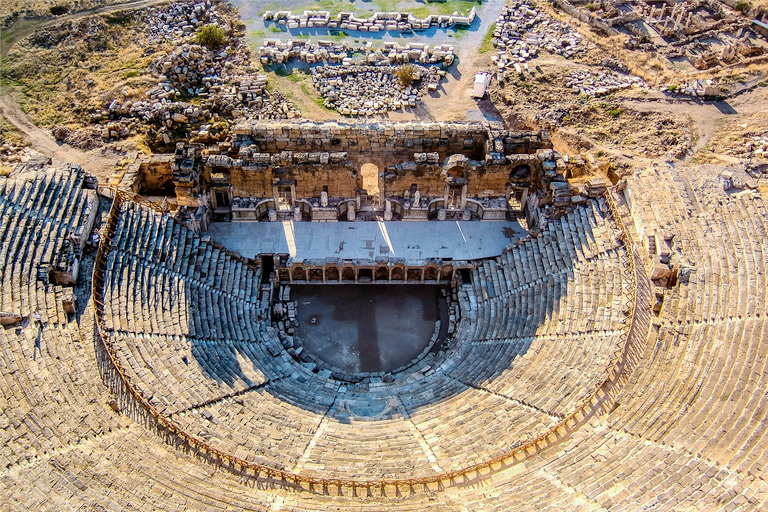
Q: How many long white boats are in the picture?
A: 0